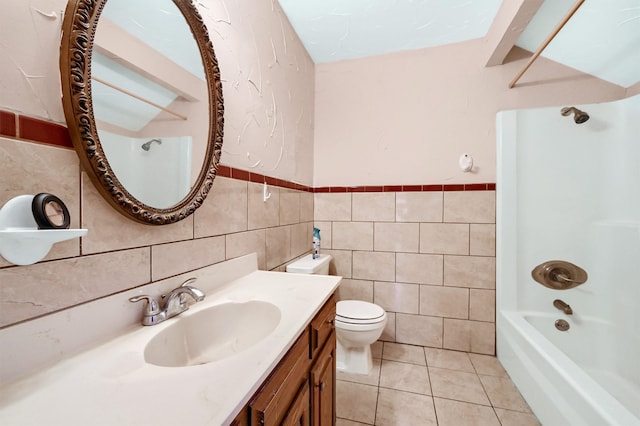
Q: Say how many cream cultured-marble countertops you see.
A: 1